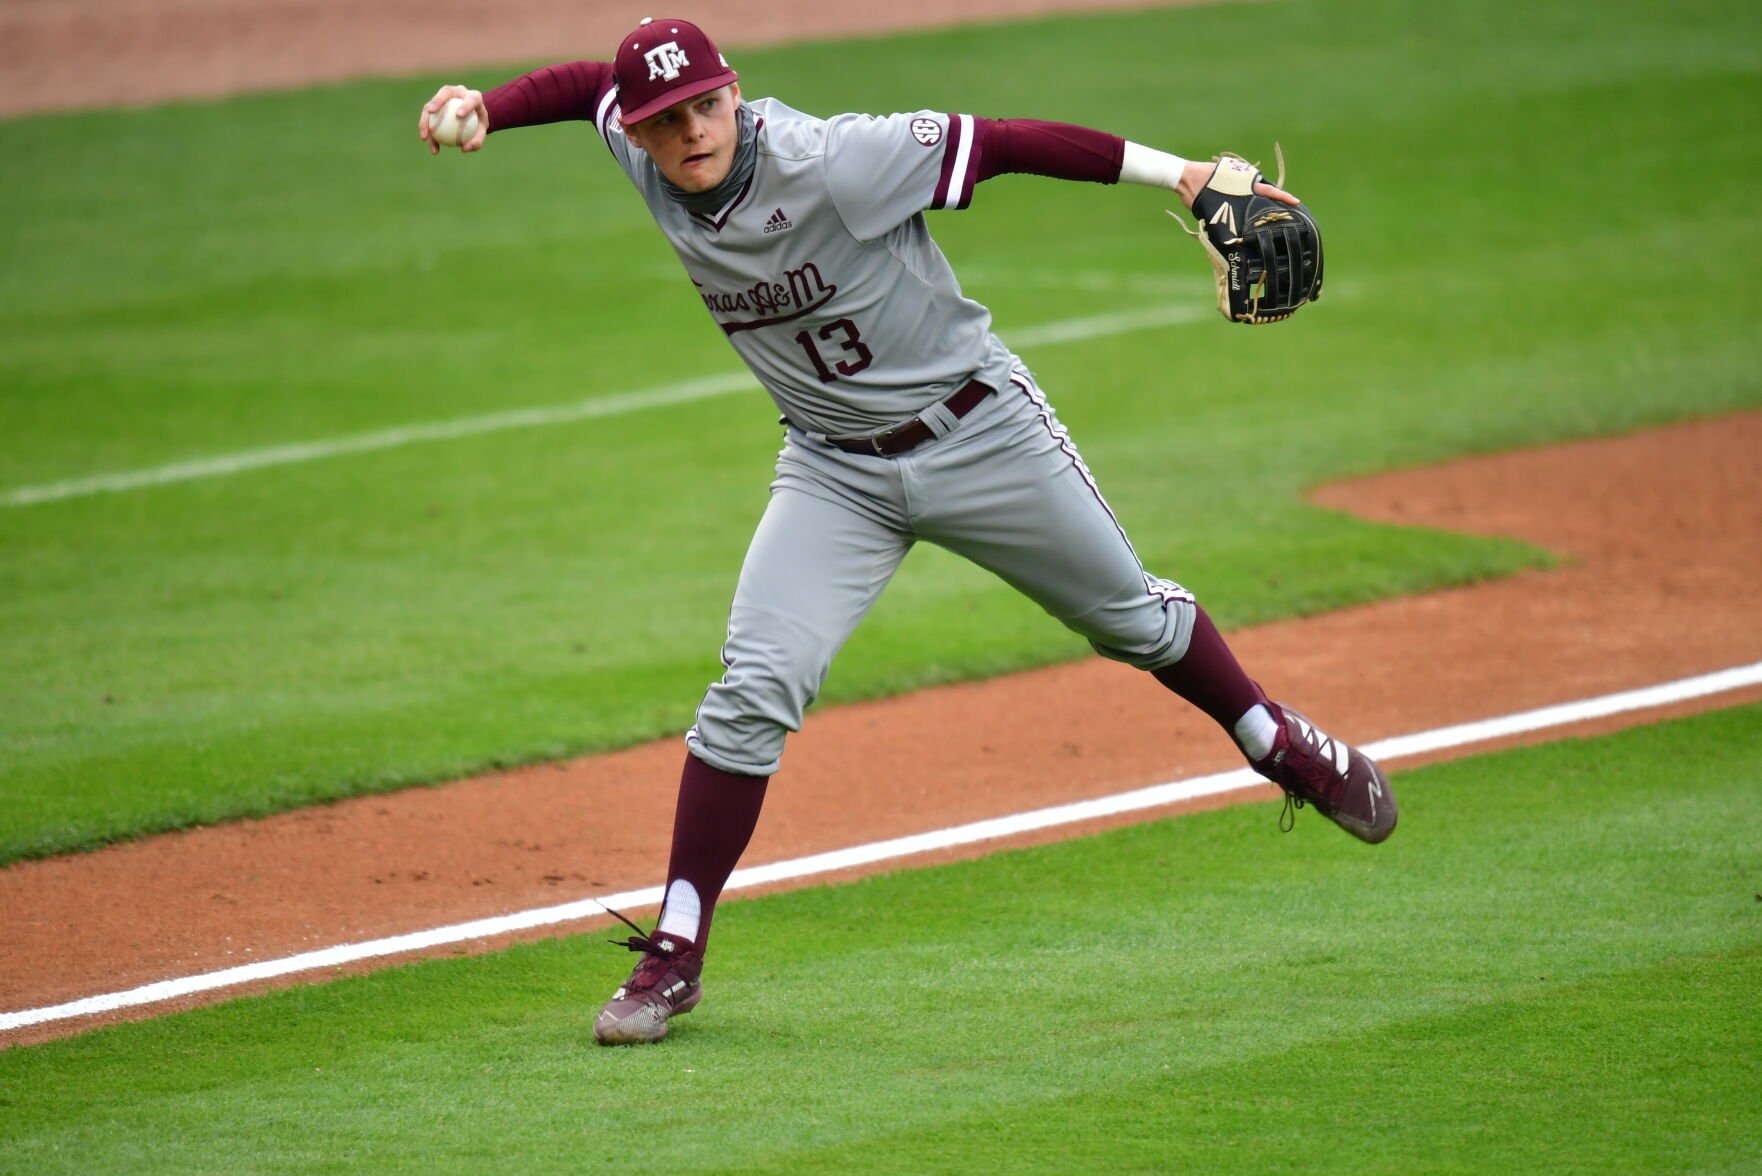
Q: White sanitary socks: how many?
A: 2